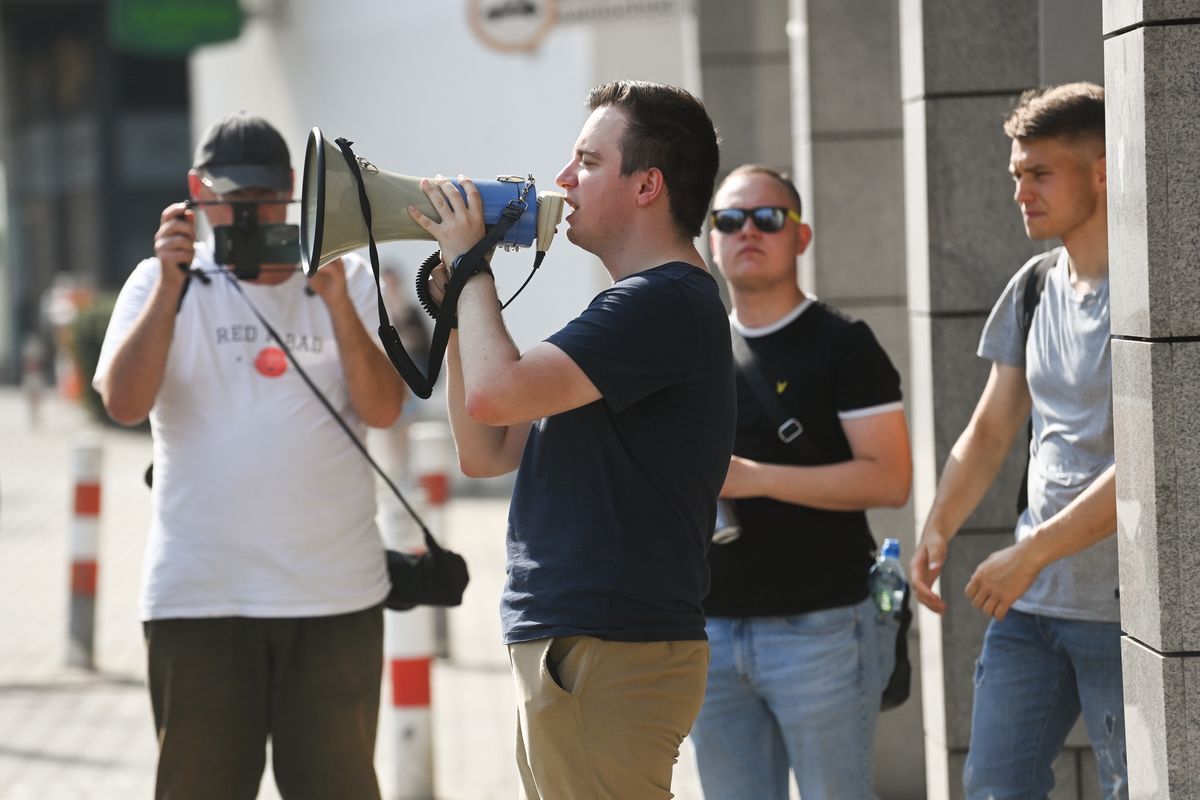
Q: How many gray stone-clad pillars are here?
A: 4